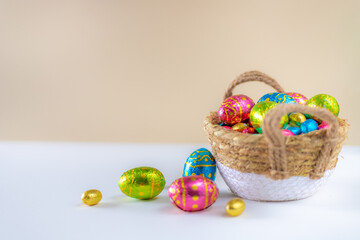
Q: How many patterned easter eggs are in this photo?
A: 8